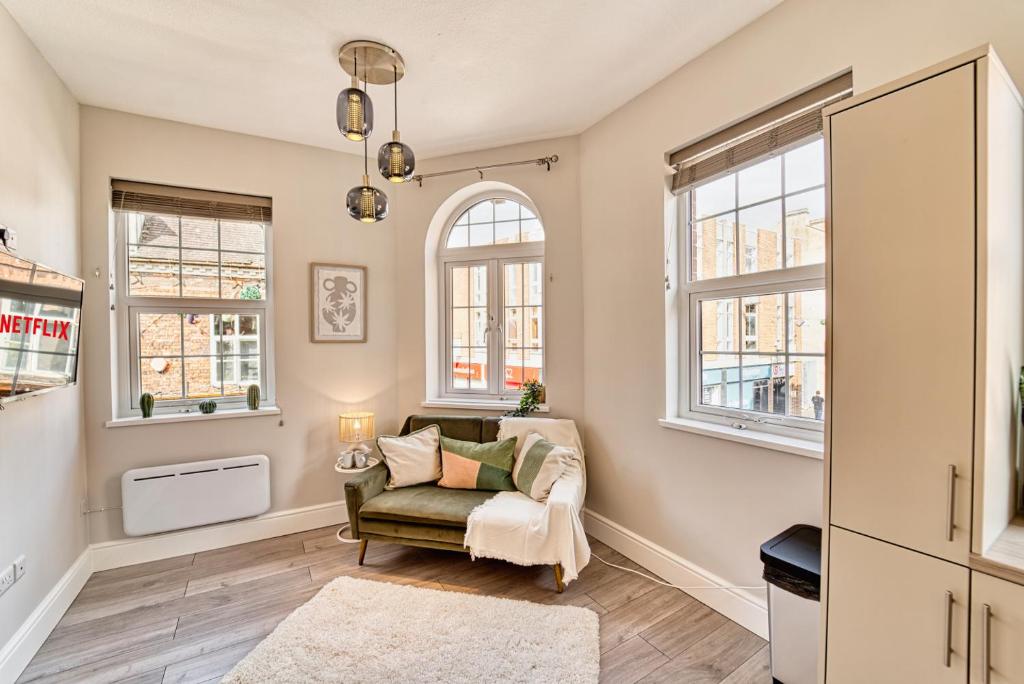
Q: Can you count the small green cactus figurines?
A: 3